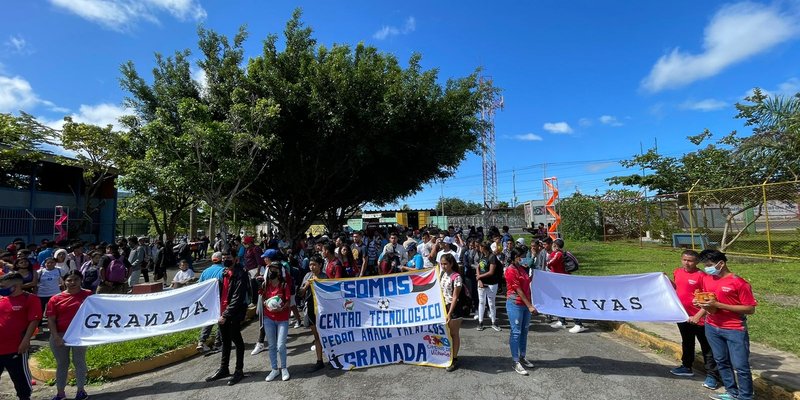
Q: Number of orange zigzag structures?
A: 1